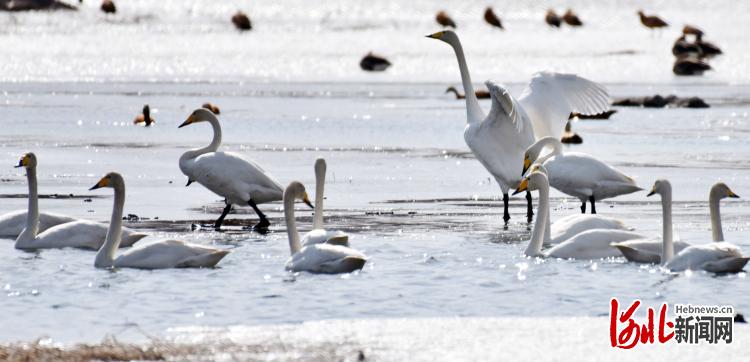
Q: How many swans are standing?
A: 3